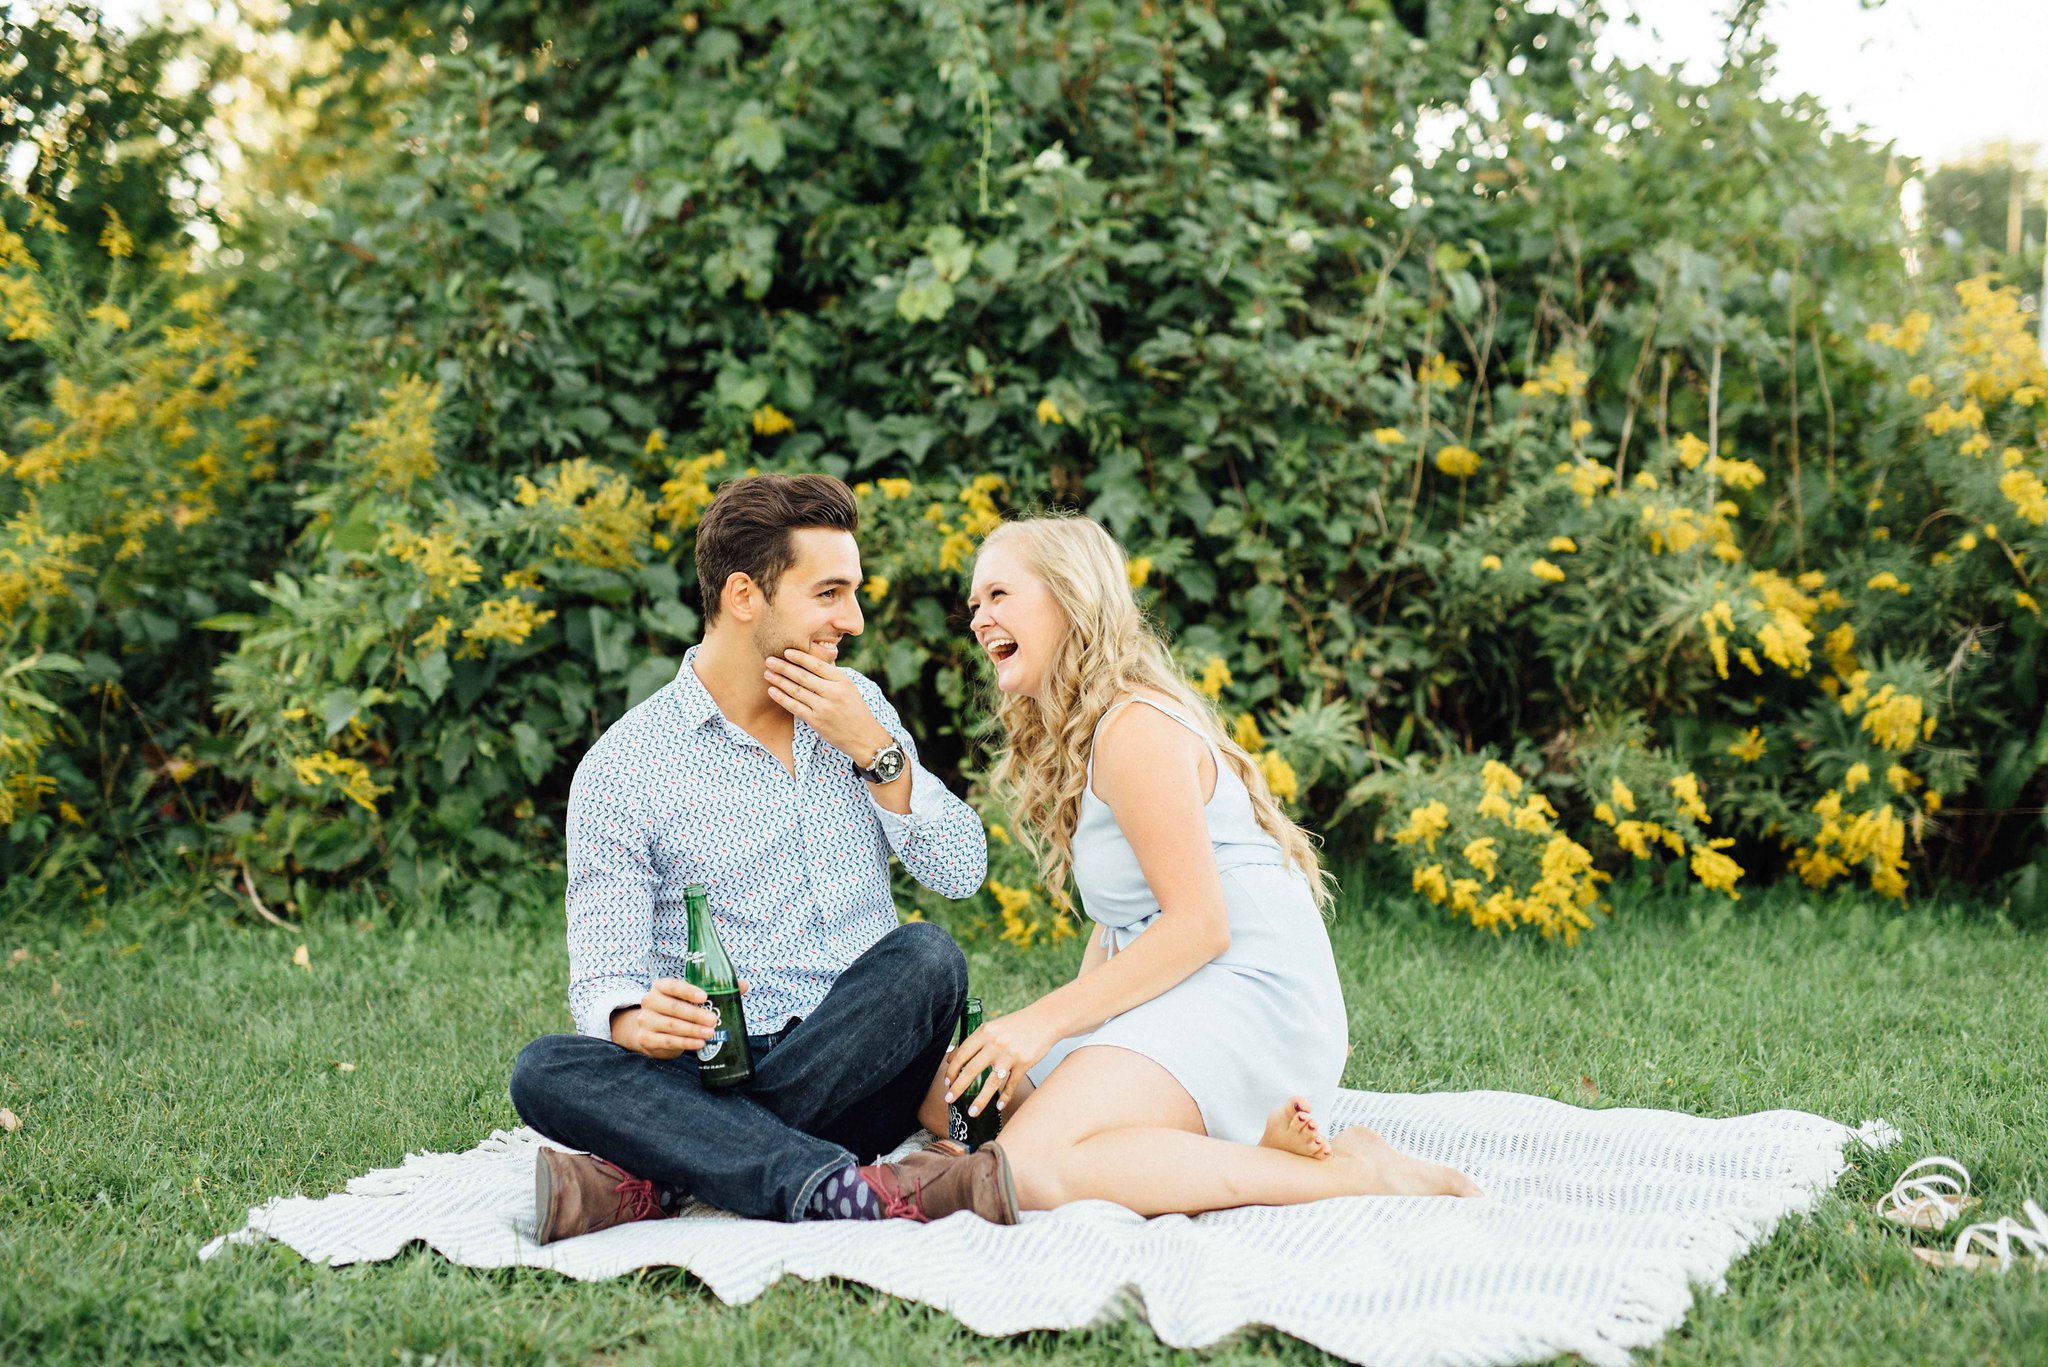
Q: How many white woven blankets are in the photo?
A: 1